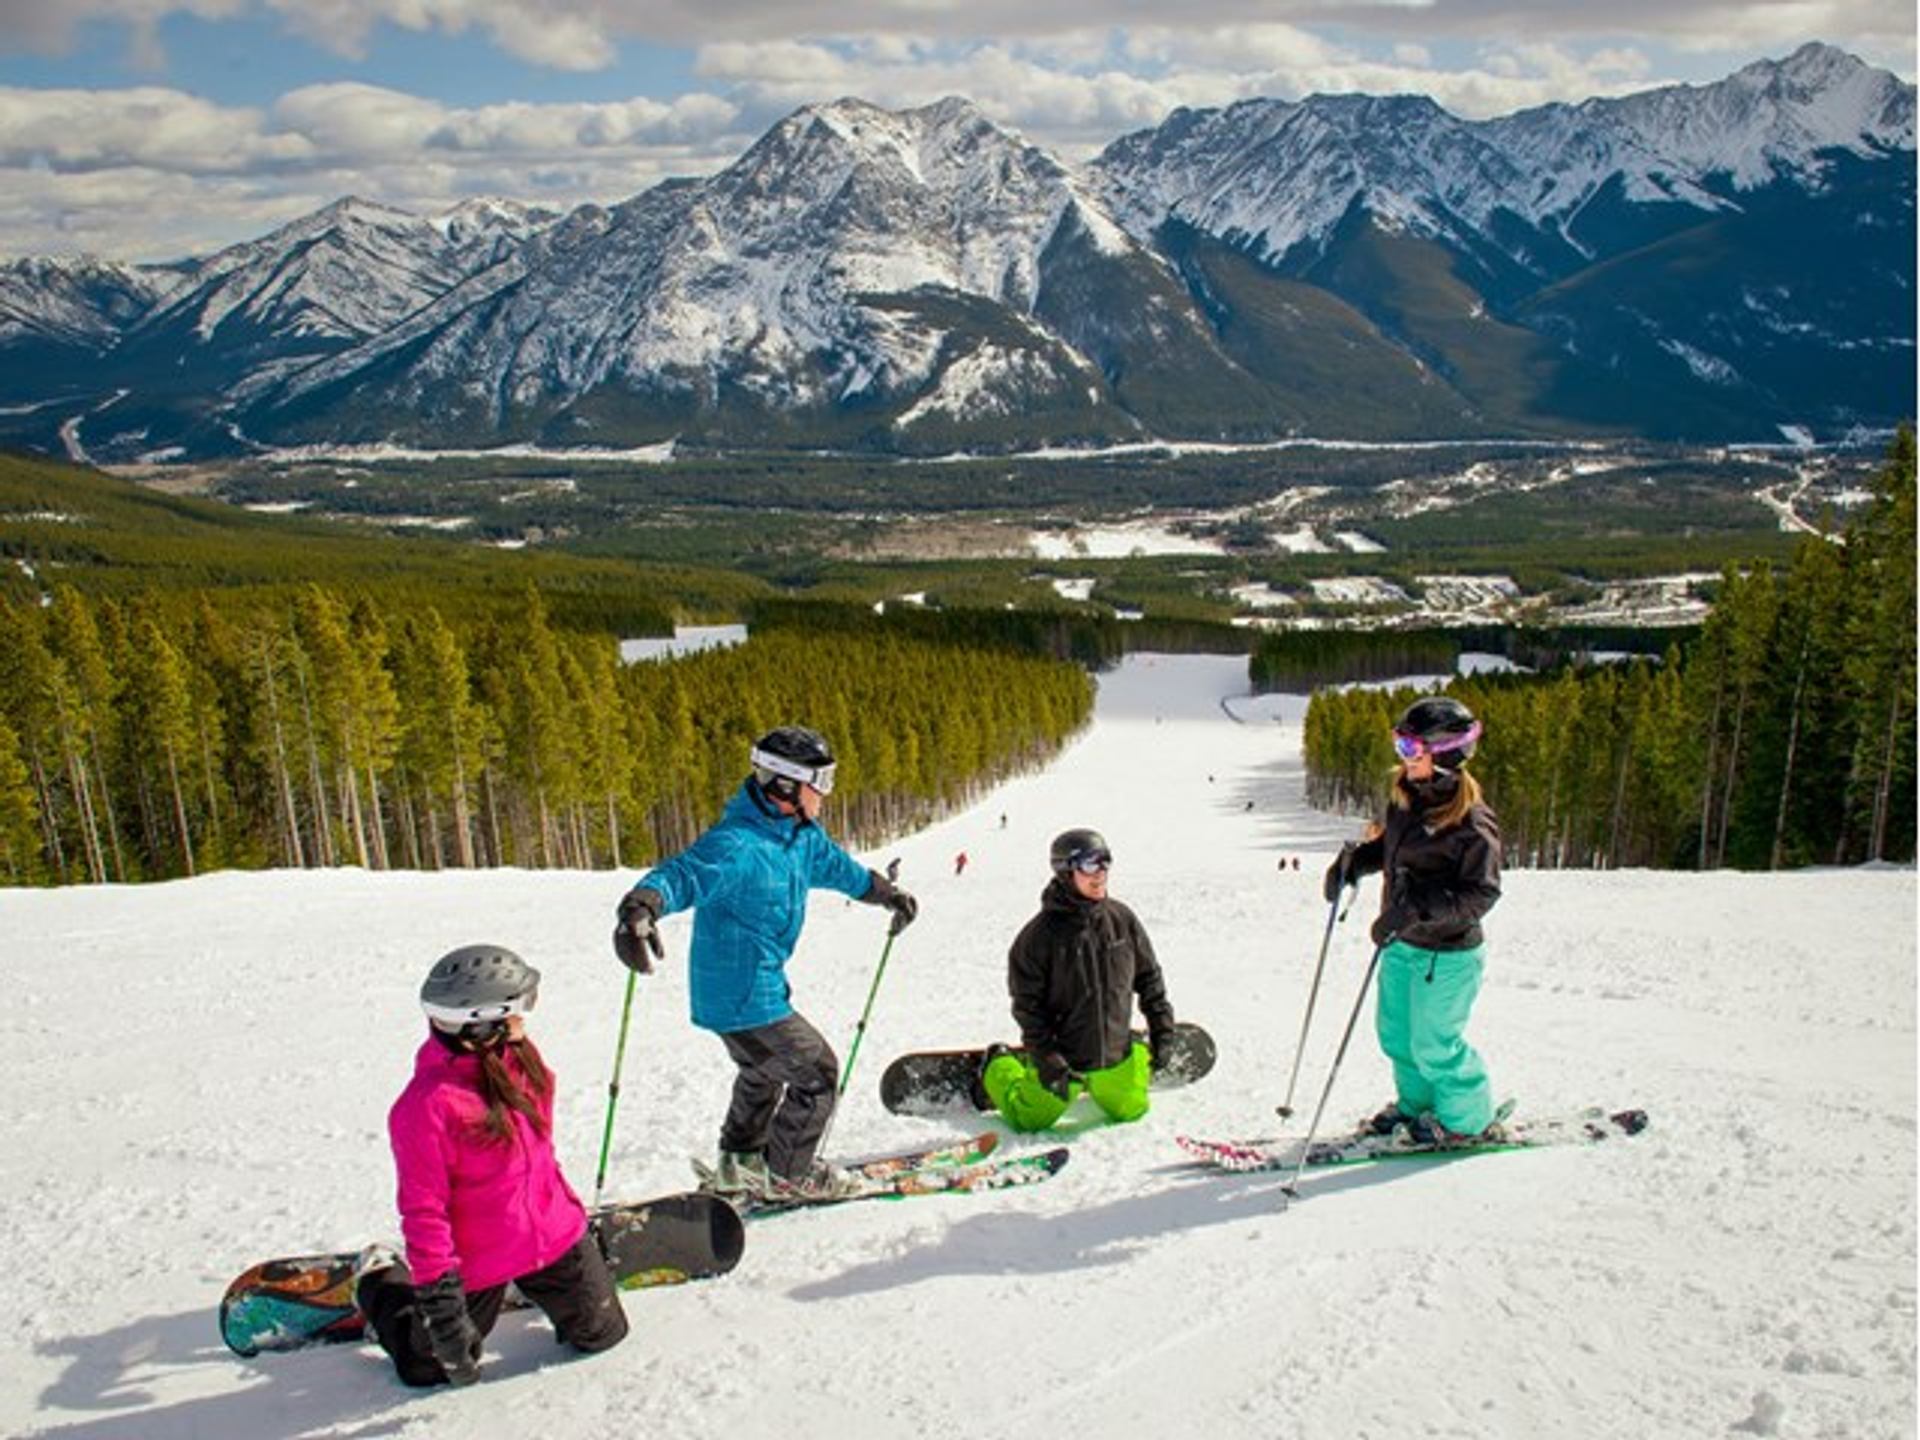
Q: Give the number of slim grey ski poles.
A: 2